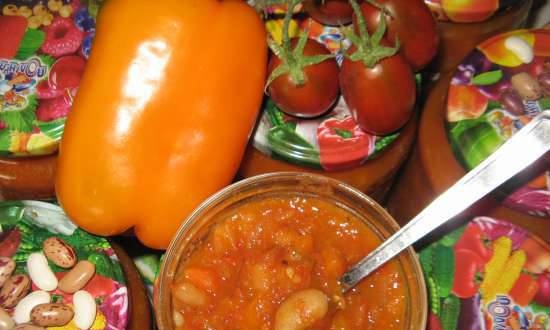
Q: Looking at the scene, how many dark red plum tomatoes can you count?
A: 4